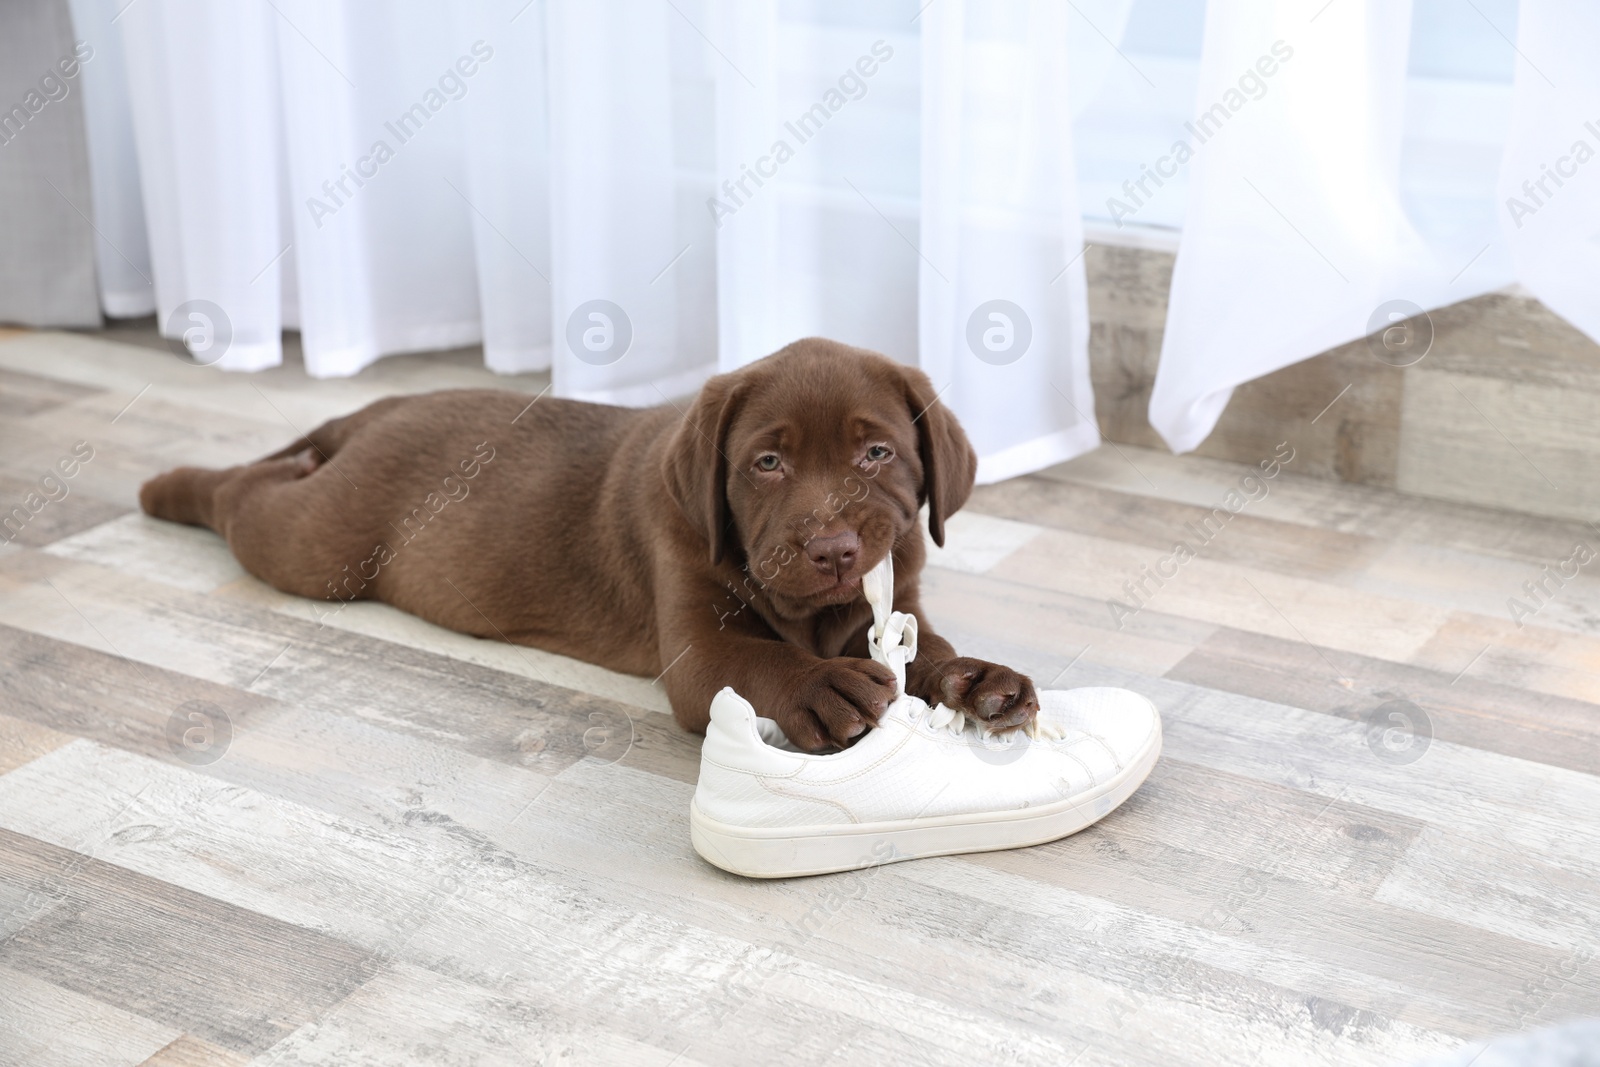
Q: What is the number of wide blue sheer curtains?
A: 0